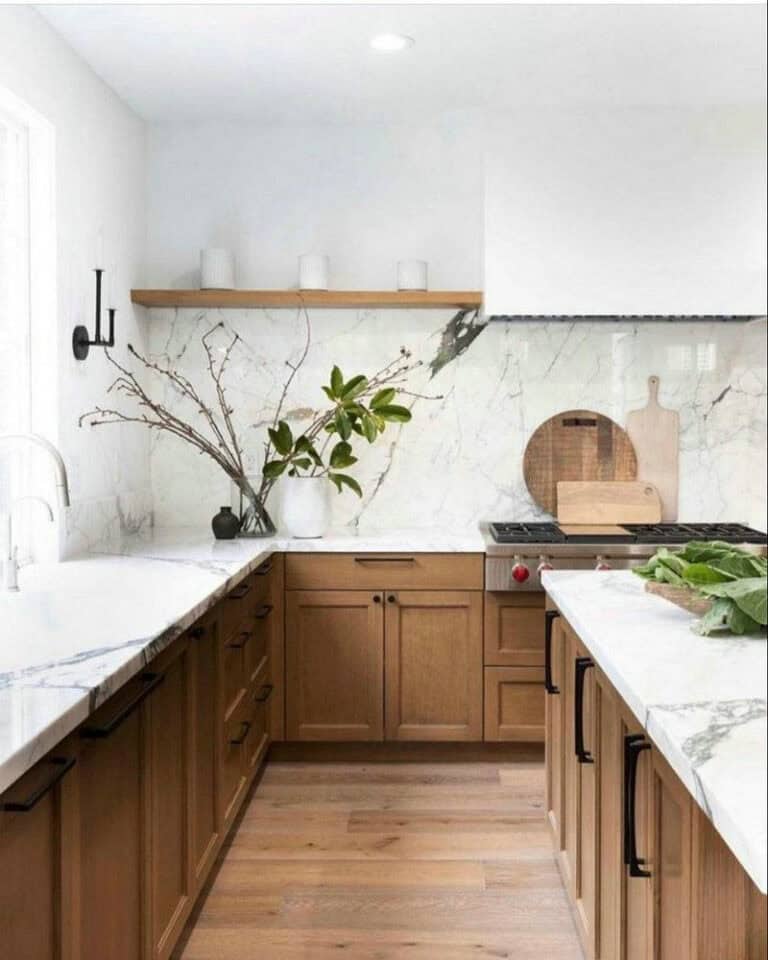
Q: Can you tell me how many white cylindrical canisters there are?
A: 3